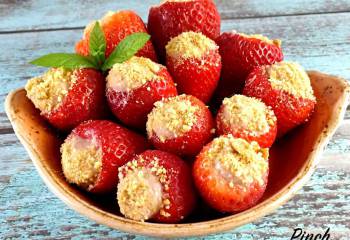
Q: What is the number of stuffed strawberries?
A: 12